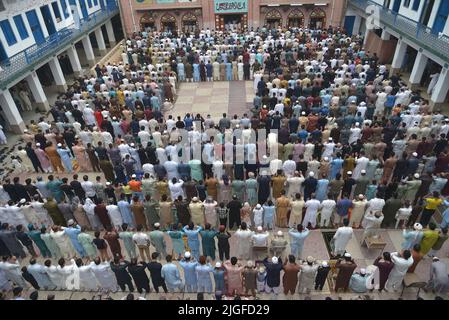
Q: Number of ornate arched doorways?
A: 6